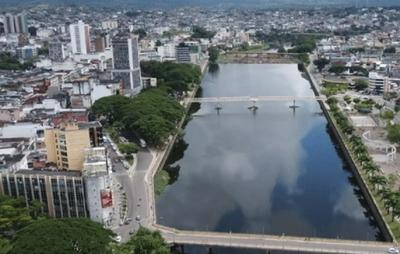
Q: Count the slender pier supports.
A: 3